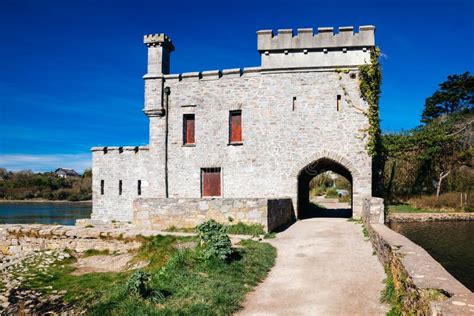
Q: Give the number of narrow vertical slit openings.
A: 5